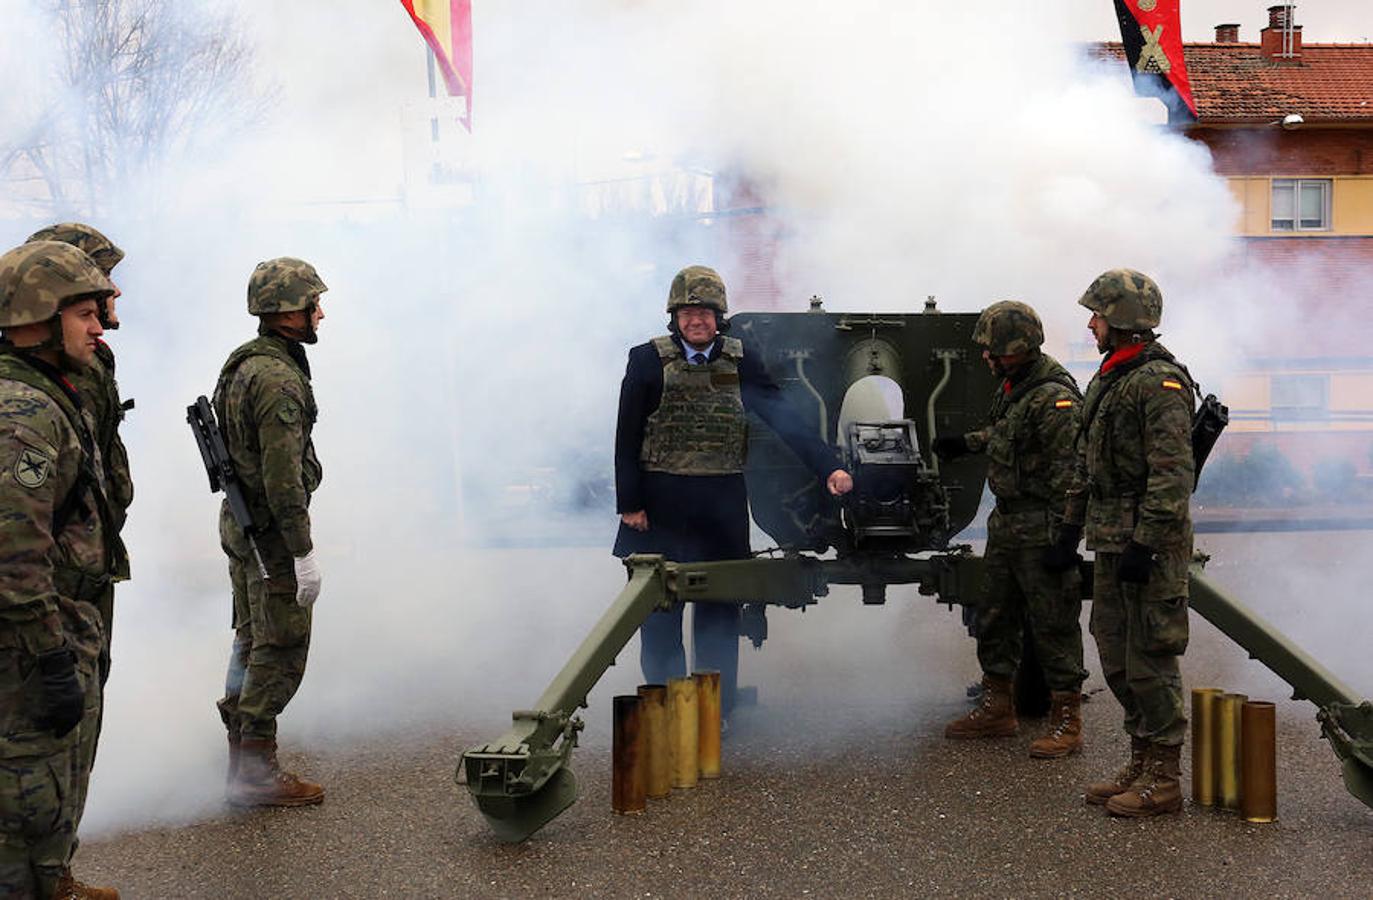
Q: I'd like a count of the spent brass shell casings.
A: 7